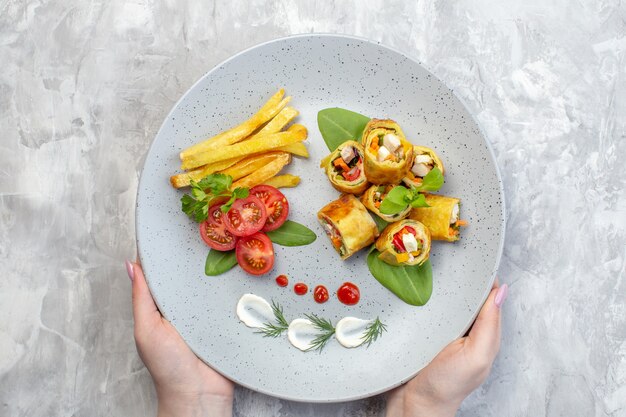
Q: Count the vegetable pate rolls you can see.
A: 7